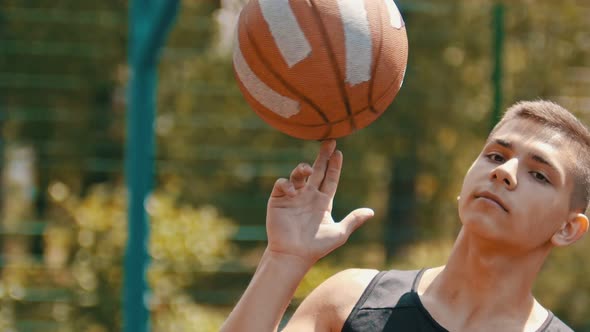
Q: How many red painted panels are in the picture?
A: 0